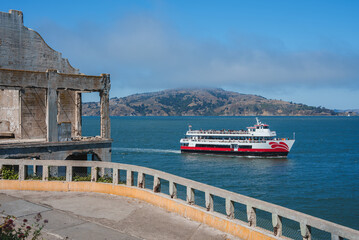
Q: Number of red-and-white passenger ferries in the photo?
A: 1